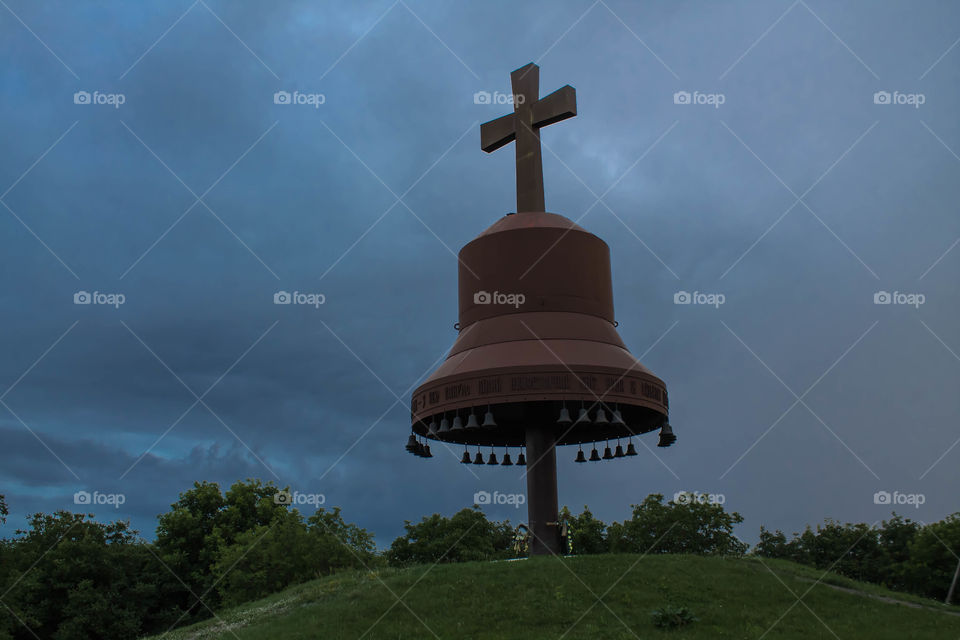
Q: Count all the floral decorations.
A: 2